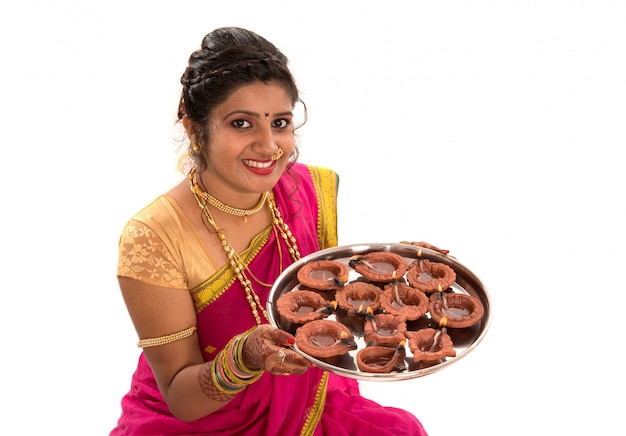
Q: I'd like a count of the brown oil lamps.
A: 11